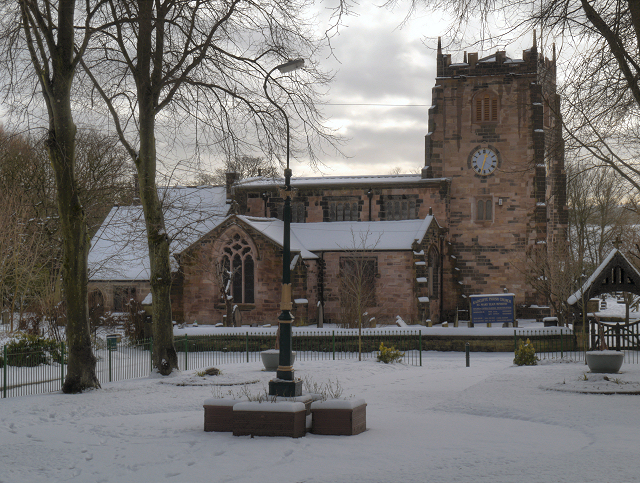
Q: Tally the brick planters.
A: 3